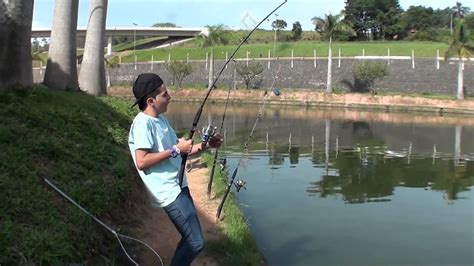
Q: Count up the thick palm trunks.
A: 3